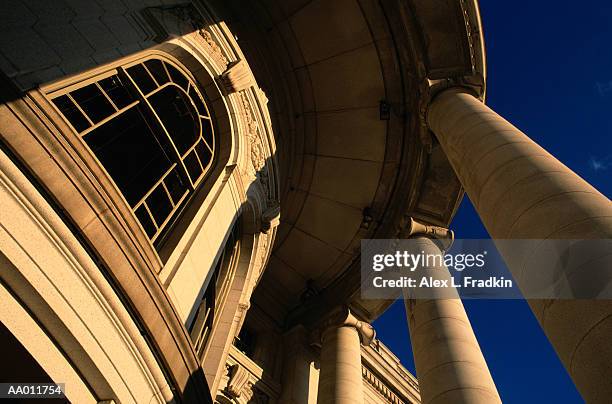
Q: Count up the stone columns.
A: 3